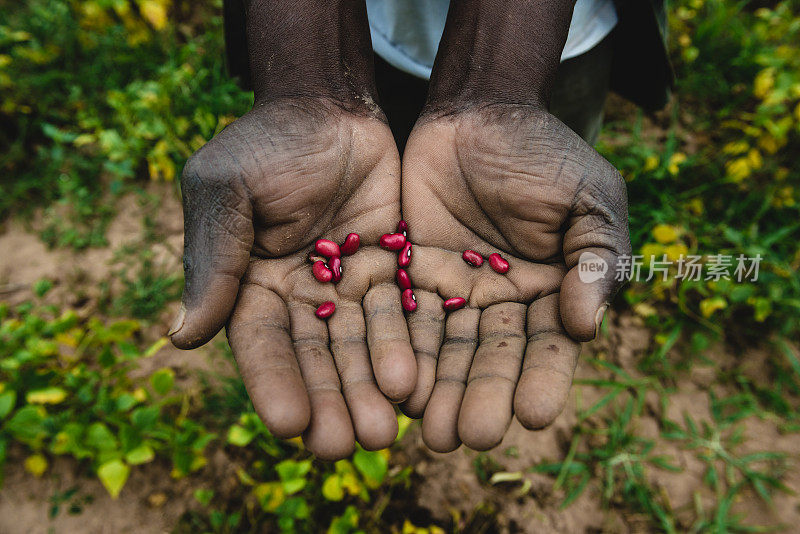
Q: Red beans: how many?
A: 13